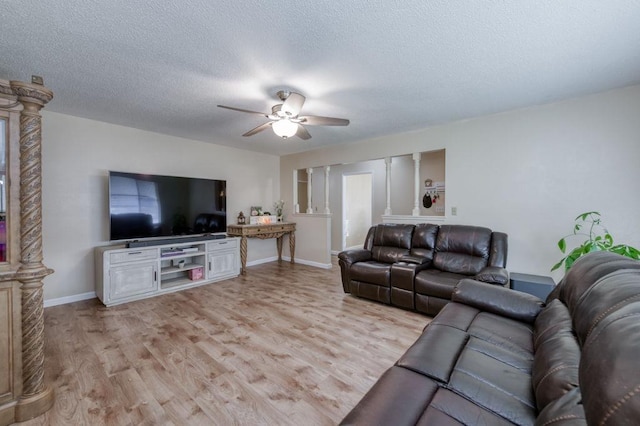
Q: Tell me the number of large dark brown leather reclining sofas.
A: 2